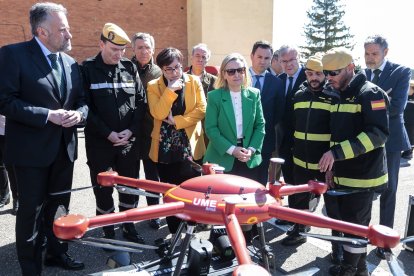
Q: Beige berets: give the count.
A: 3